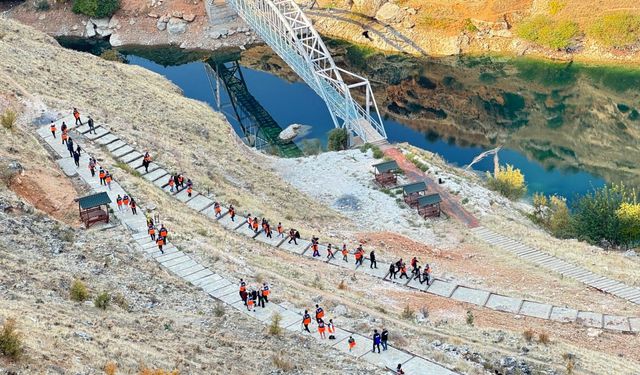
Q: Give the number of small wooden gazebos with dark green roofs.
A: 4